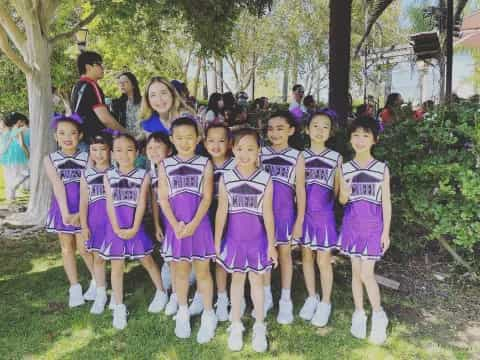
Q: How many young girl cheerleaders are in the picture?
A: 10